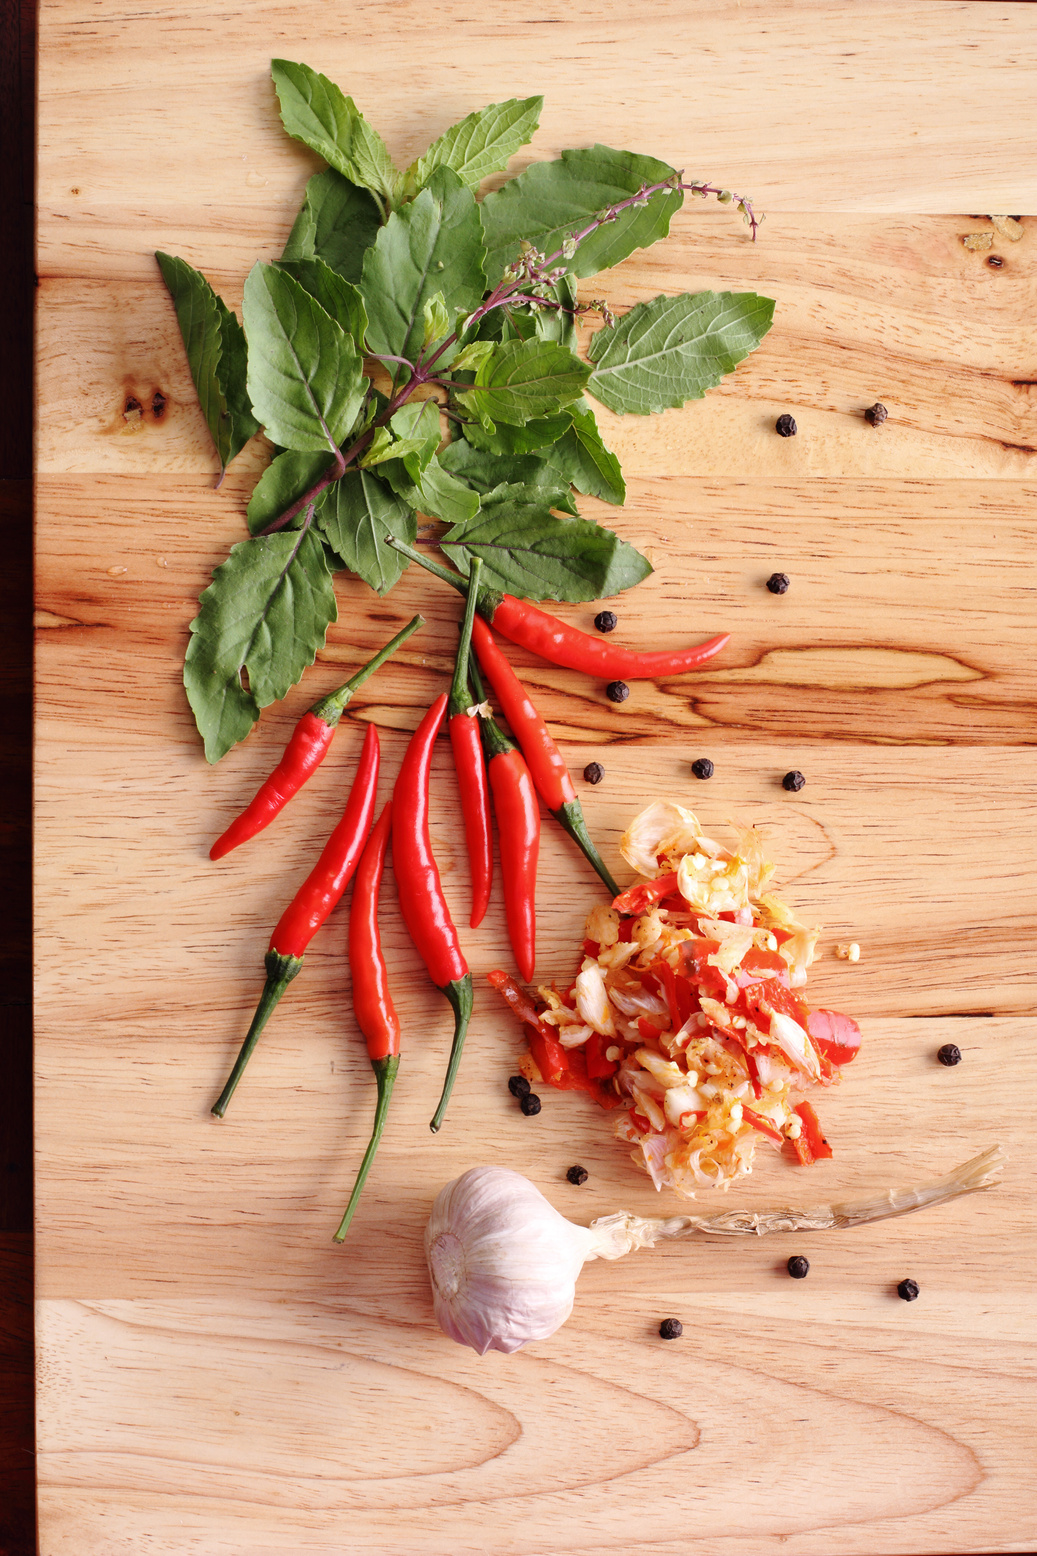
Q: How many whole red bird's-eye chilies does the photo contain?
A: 8